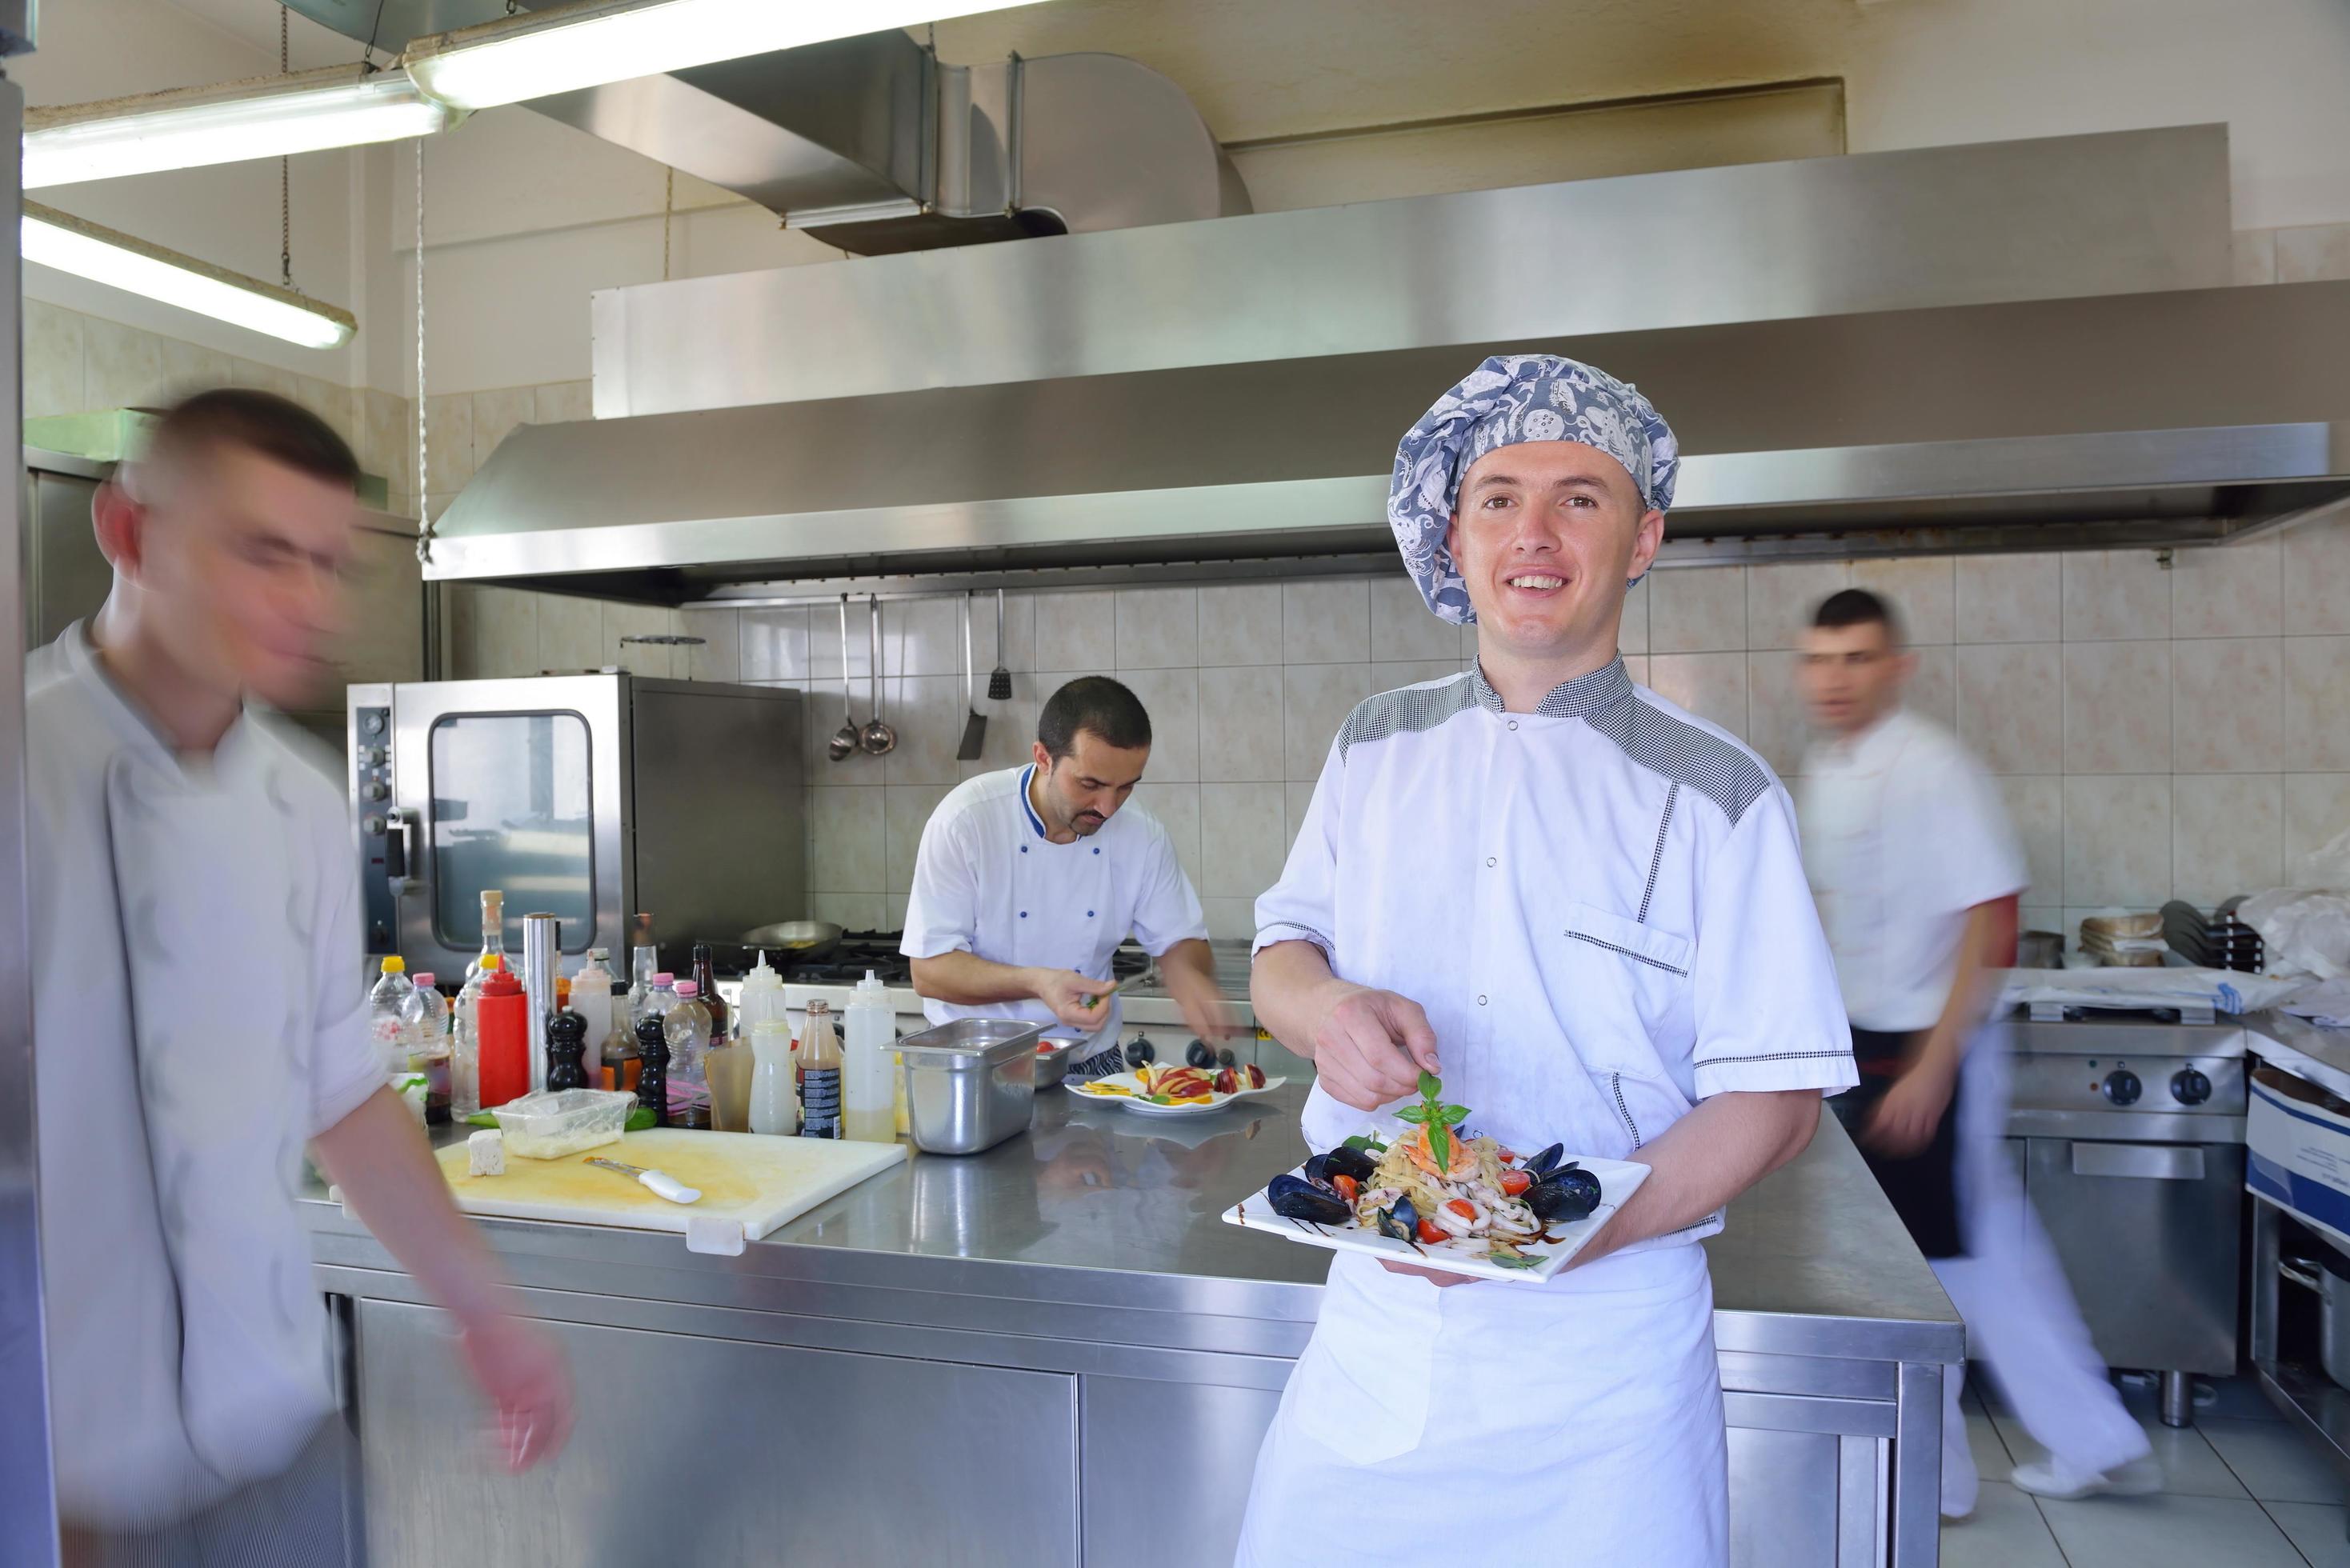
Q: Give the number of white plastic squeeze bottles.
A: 4